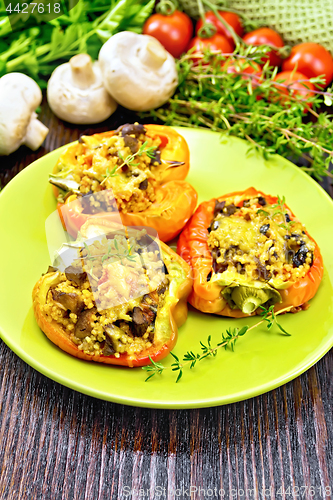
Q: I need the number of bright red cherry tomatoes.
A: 7